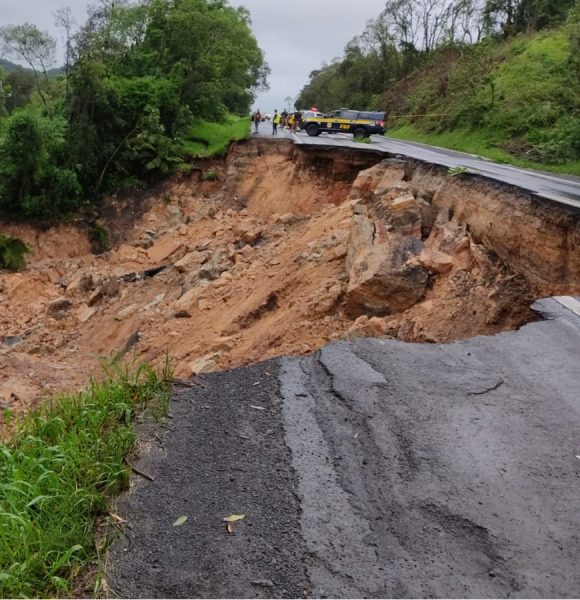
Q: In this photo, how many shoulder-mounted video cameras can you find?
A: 0